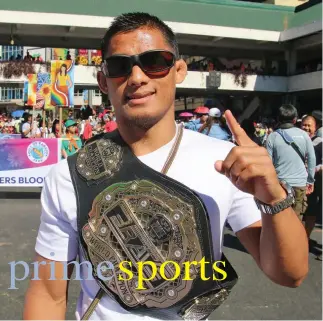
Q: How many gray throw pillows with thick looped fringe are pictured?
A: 0